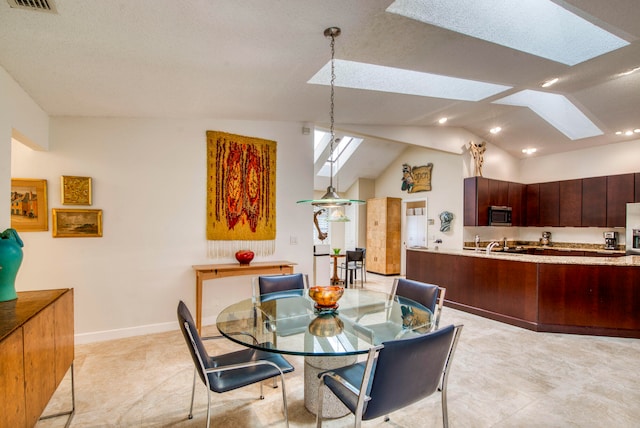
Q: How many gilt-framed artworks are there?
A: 3